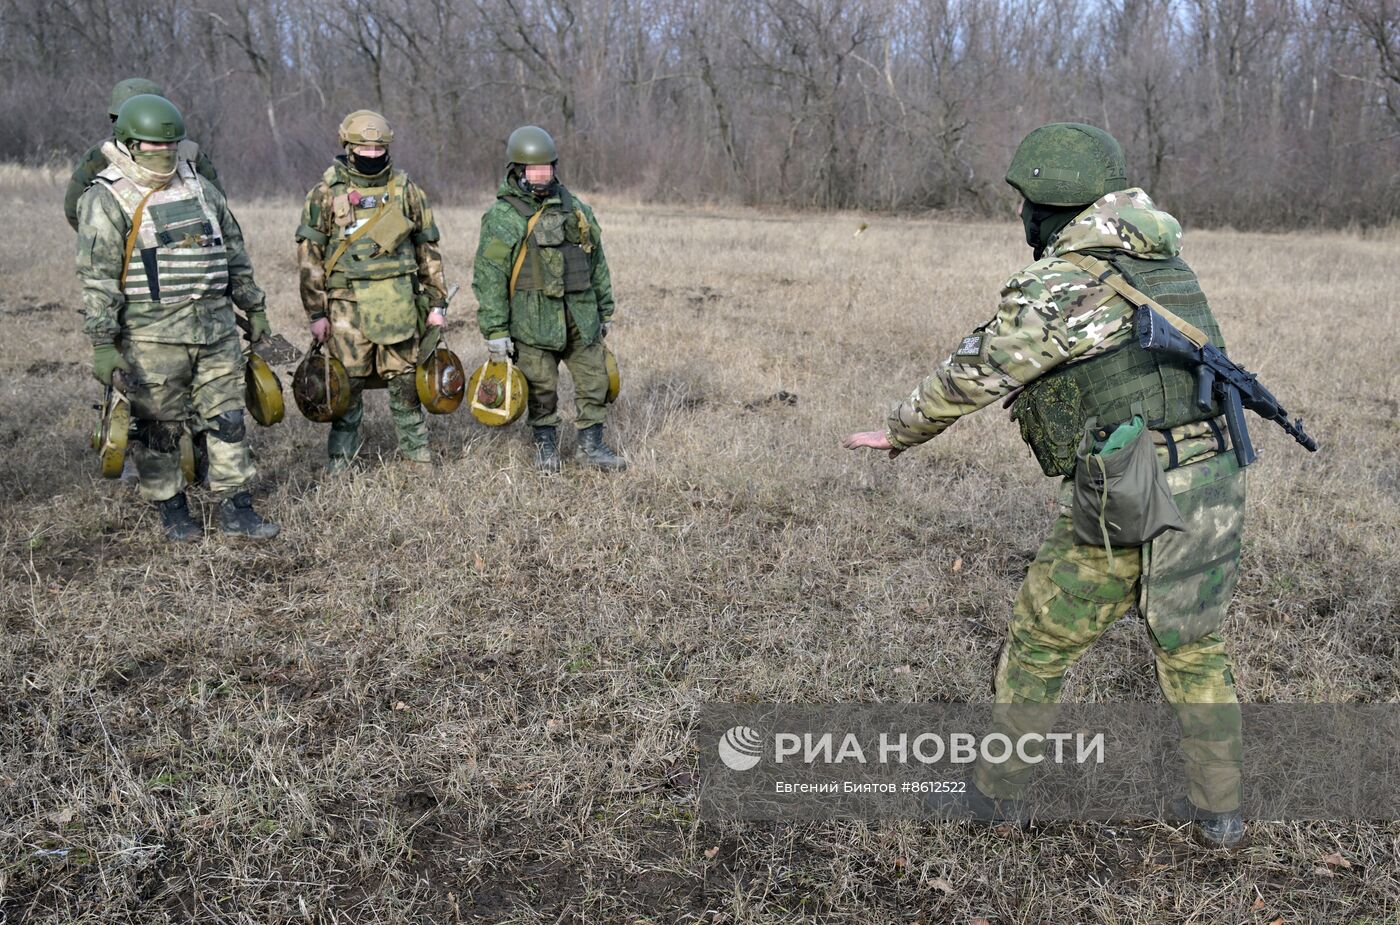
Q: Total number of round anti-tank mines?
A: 7